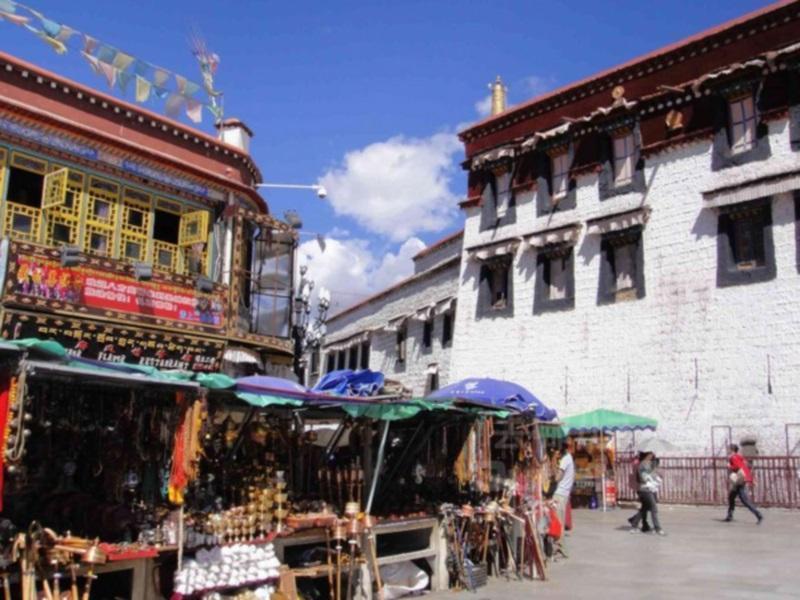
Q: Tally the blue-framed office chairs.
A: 0